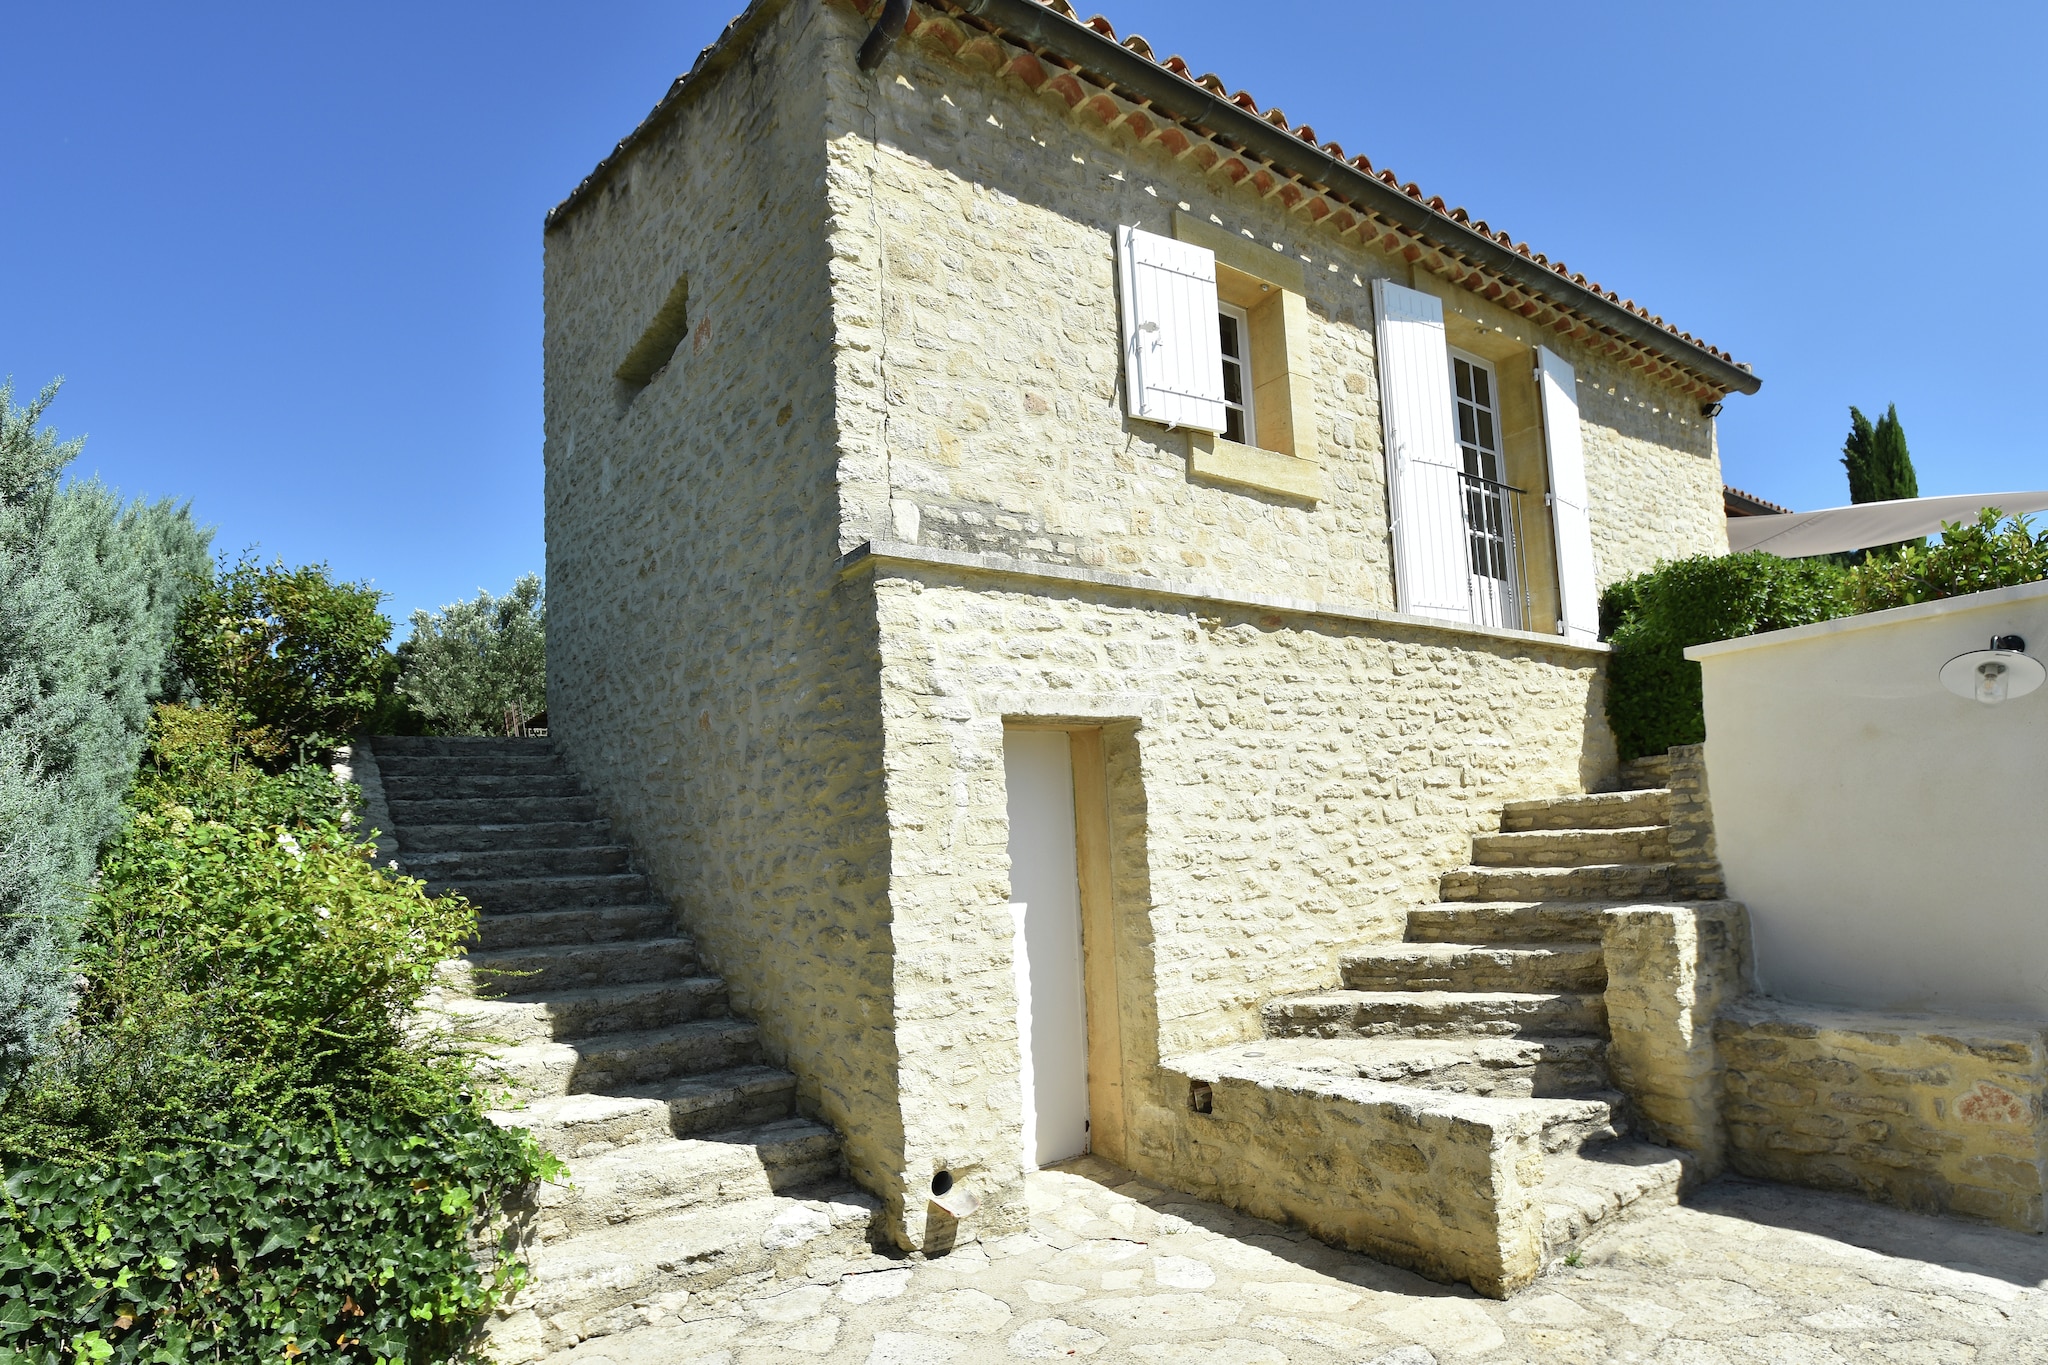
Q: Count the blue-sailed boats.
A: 0